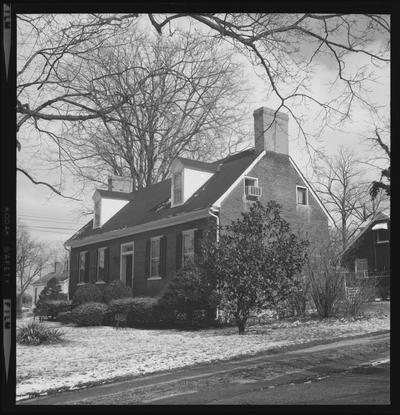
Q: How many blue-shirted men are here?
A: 0